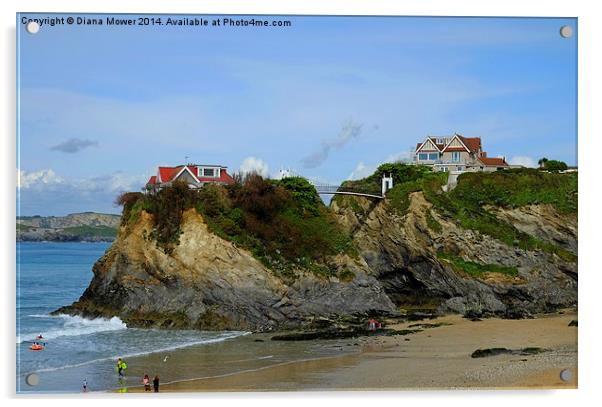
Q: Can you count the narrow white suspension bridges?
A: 1